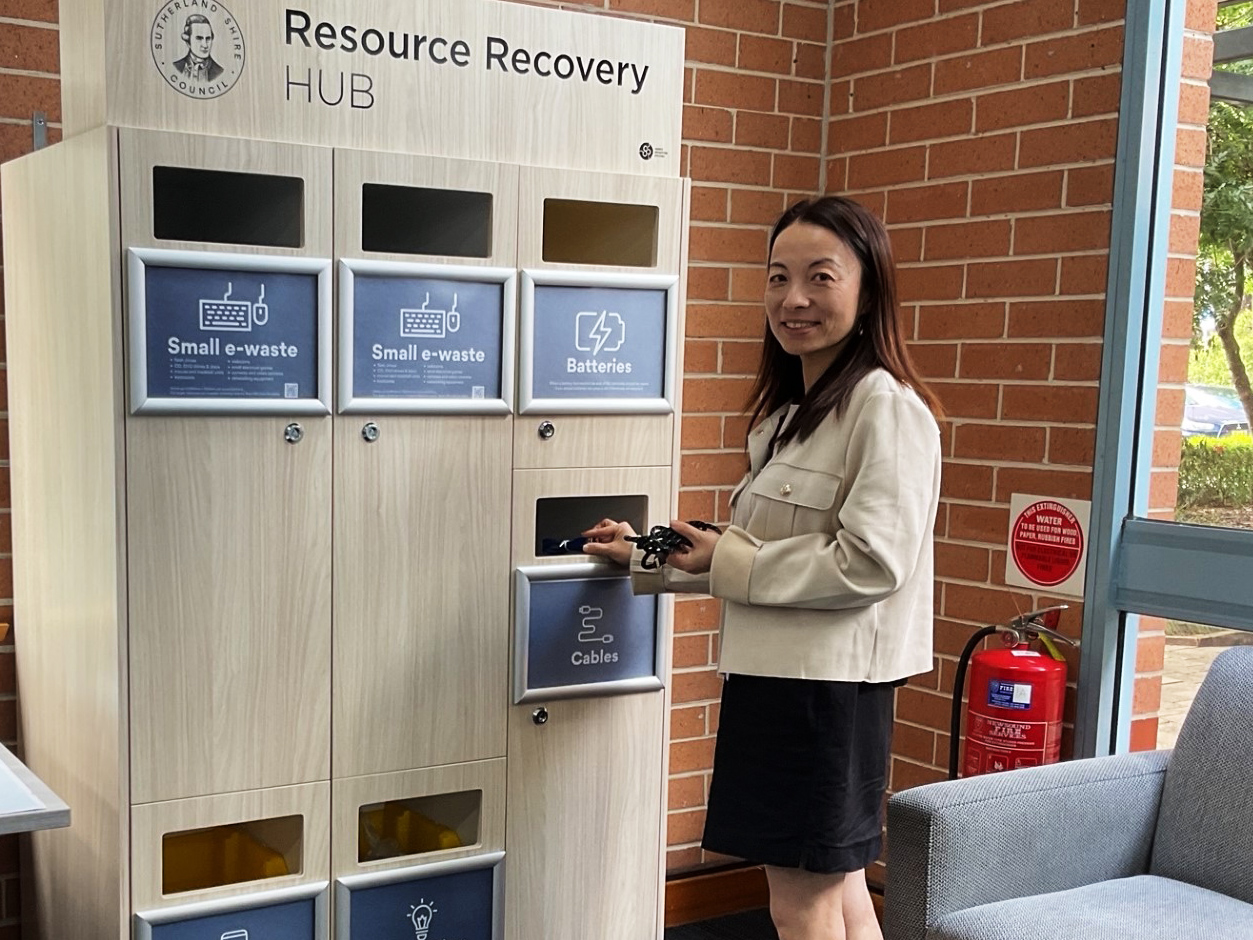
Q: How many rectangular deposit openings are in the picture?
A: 6